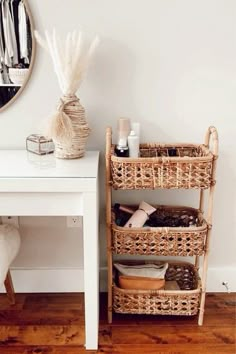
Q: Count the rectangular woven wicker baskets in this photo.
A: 3